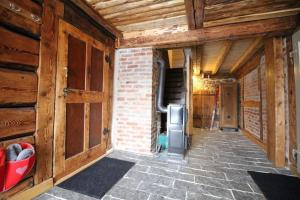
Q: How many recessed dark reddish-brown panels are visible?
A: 4